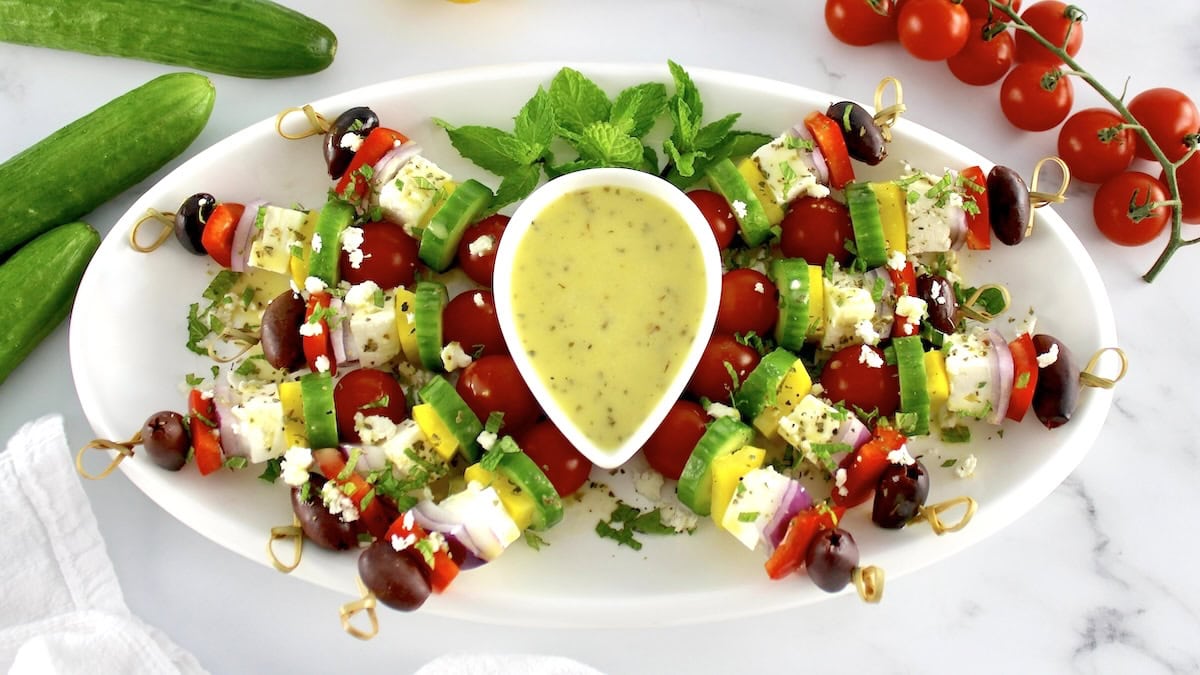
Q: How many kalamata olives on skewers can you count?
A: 12